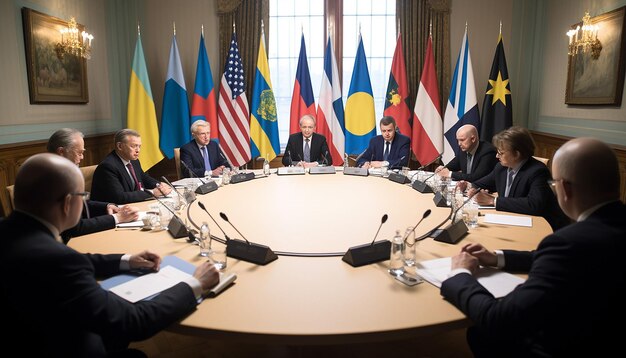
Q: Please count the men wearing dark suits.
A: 9